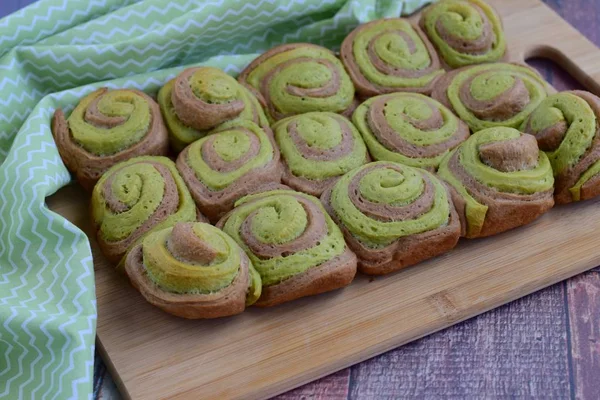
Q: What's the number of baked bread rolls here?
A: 15